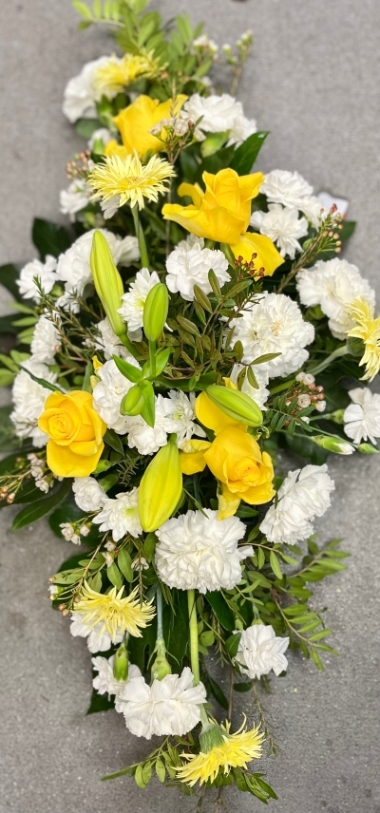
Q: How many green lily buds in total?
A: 5